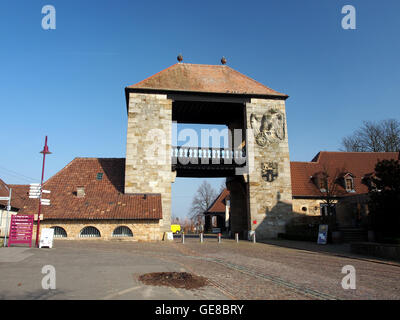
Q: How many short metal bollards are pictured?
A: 5